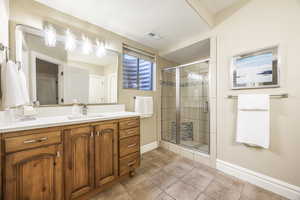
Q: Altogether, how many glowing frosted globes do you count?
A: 4